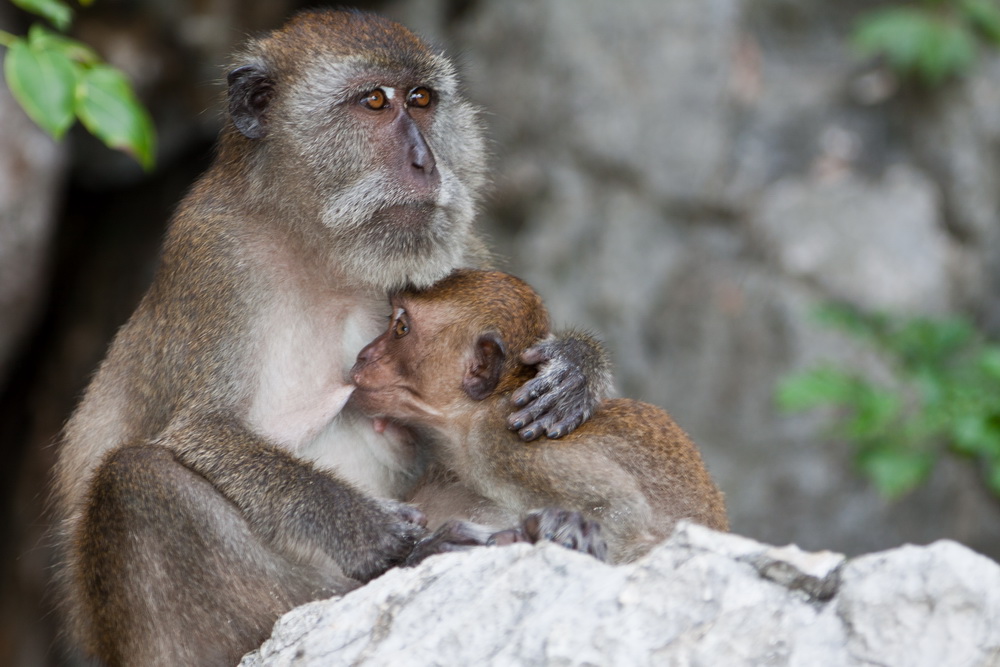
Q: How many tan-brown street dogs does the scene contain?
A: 0